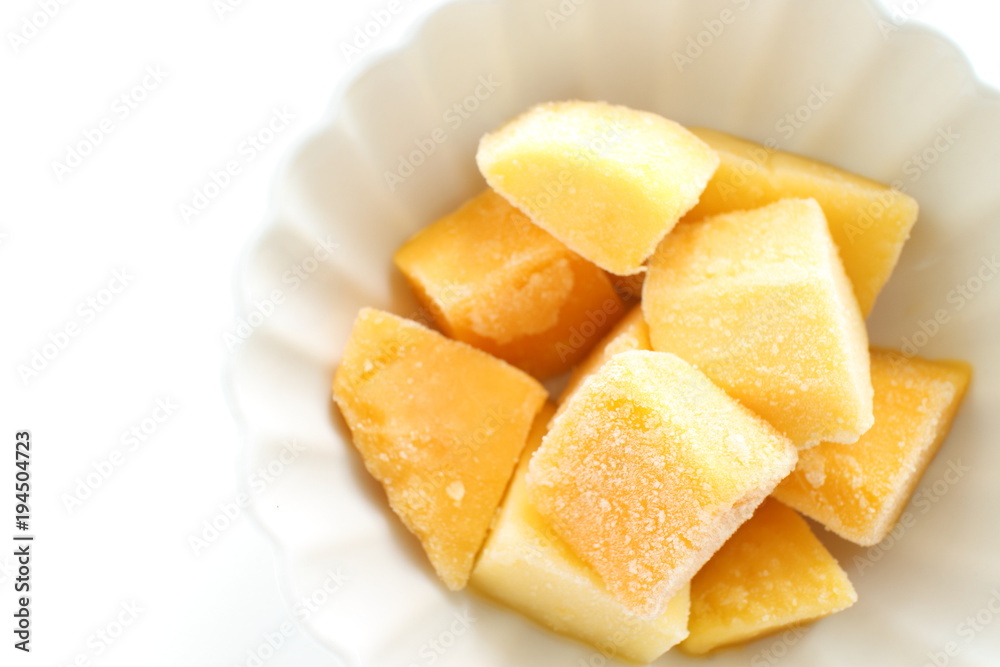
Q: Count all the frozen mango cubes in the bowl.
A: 10